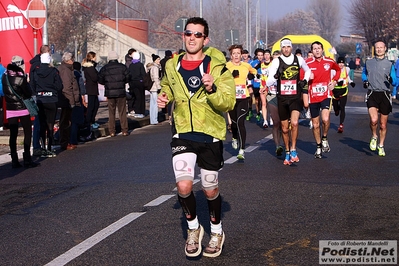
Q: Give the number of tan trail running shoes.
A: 2